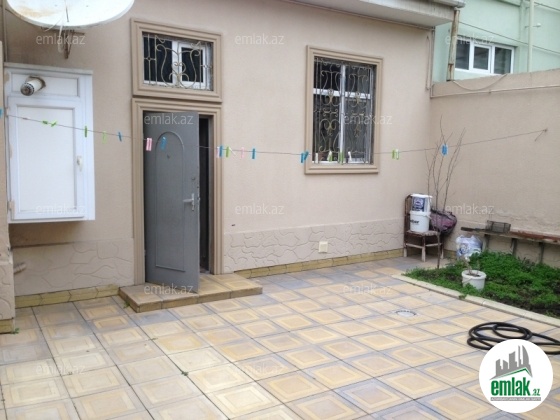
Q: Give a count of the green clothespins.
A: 8